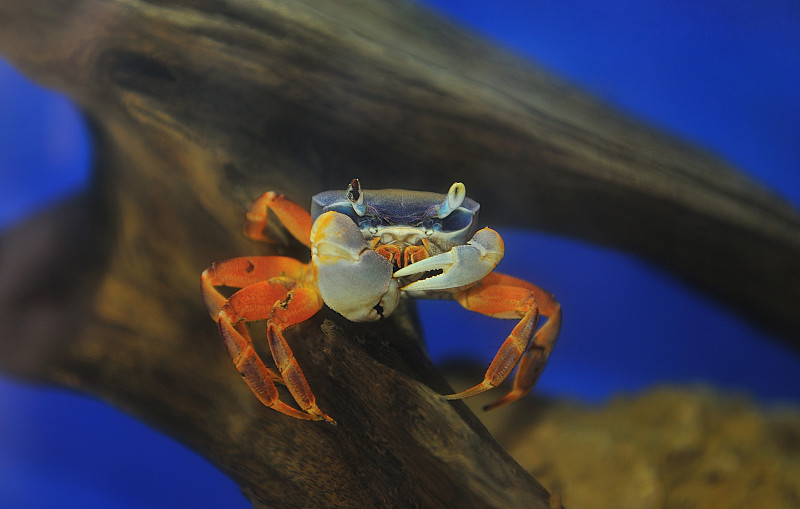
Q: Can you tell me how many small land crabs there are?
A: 1